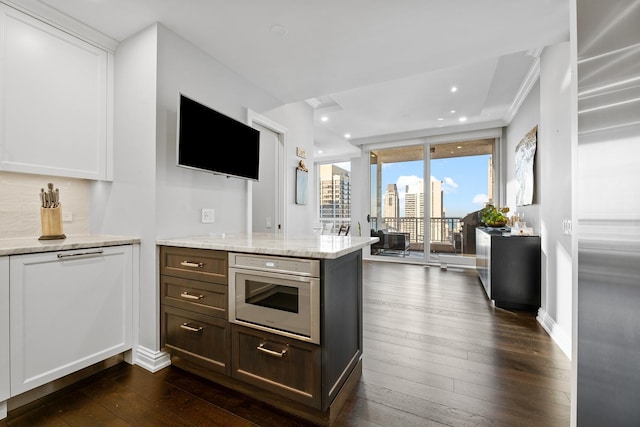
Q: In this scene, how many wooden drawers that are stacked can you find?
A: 3